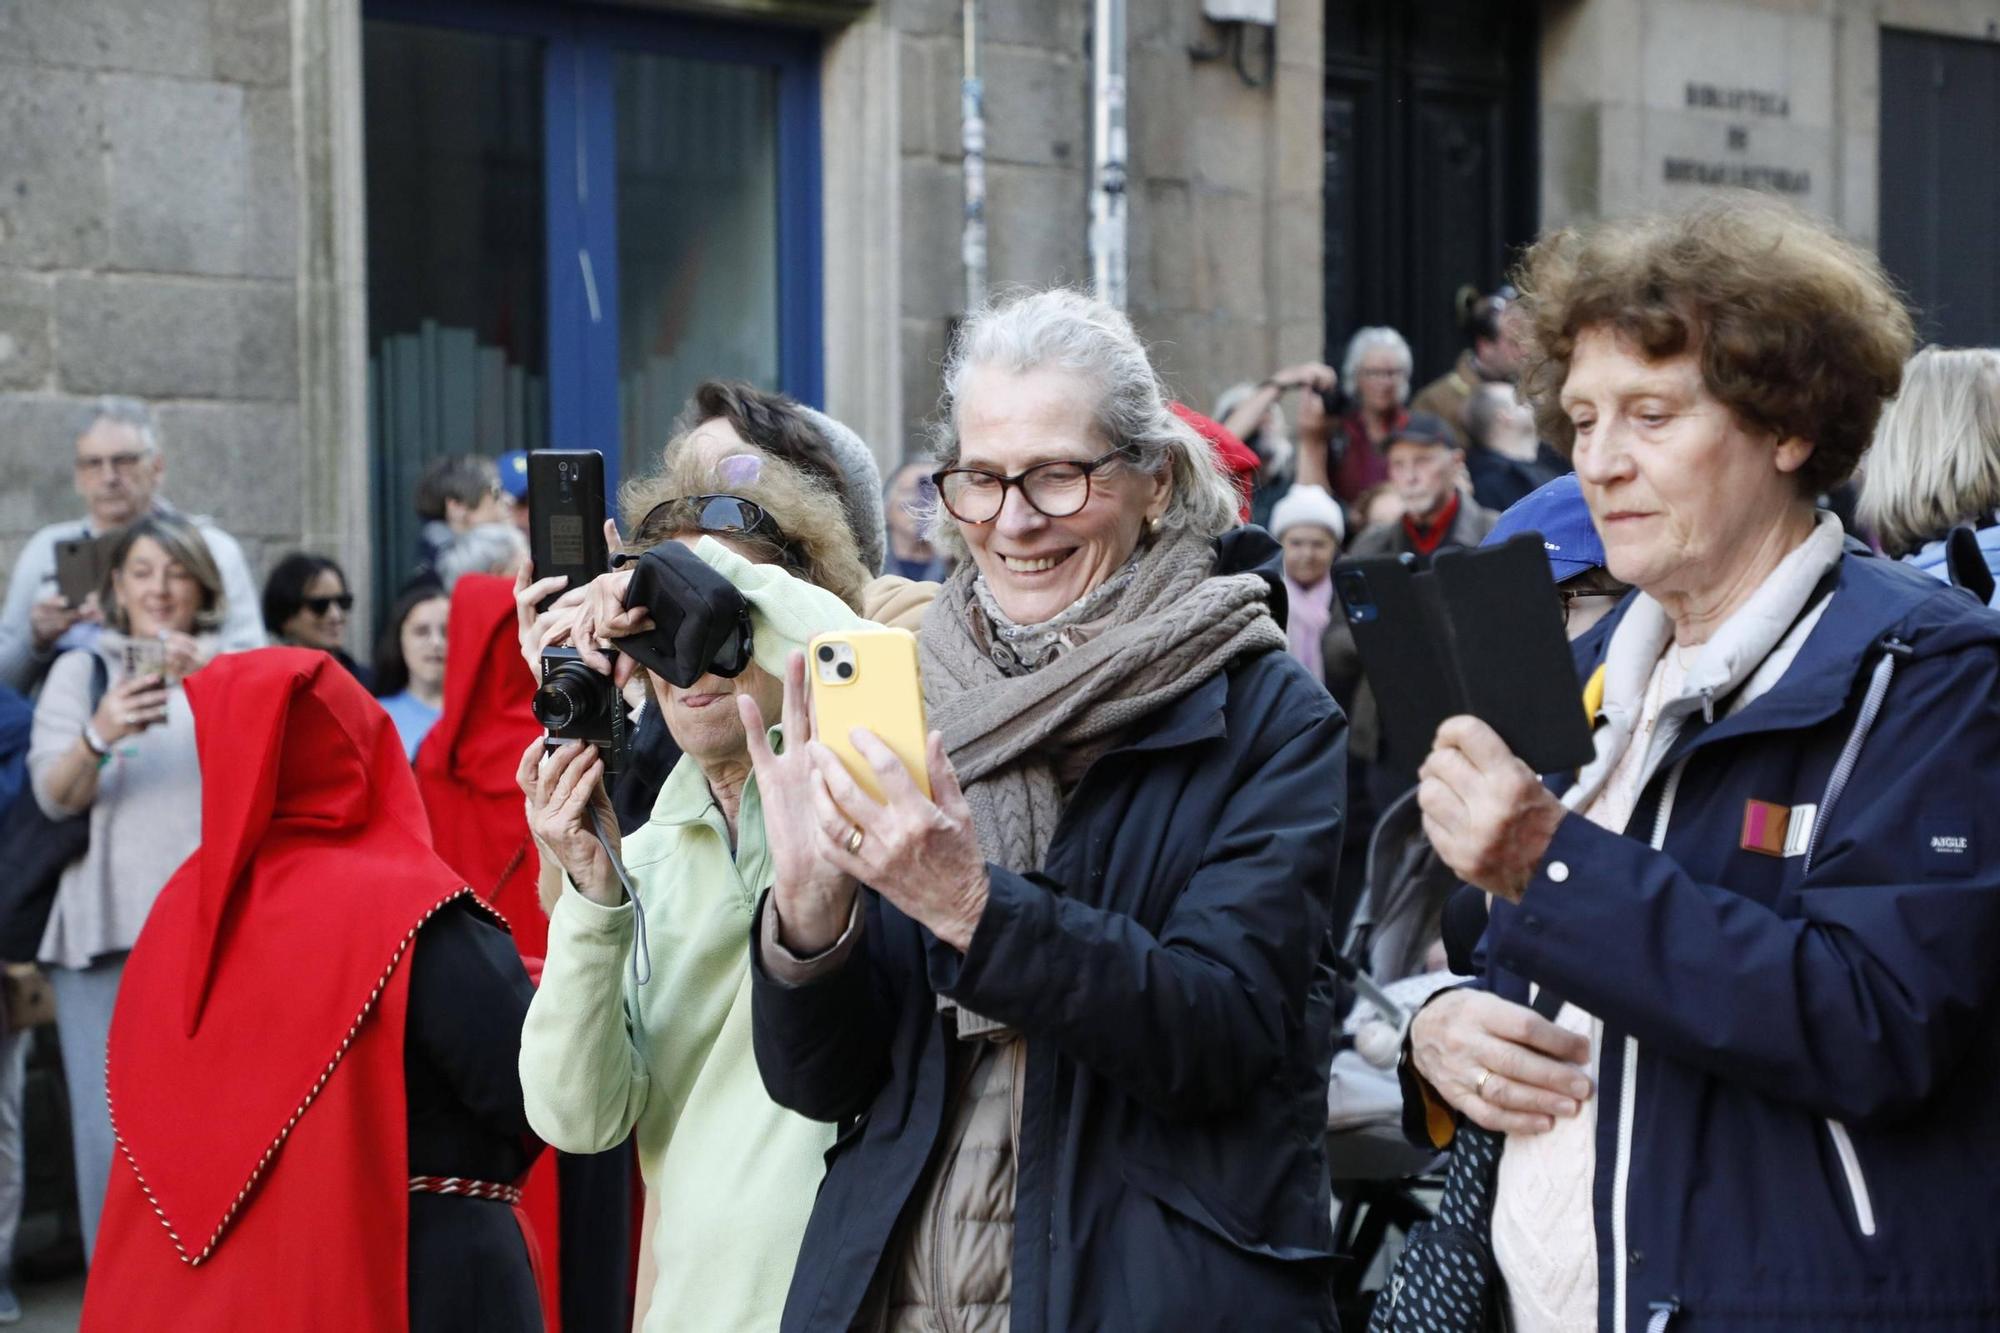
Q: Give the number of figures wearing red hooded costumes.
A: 2